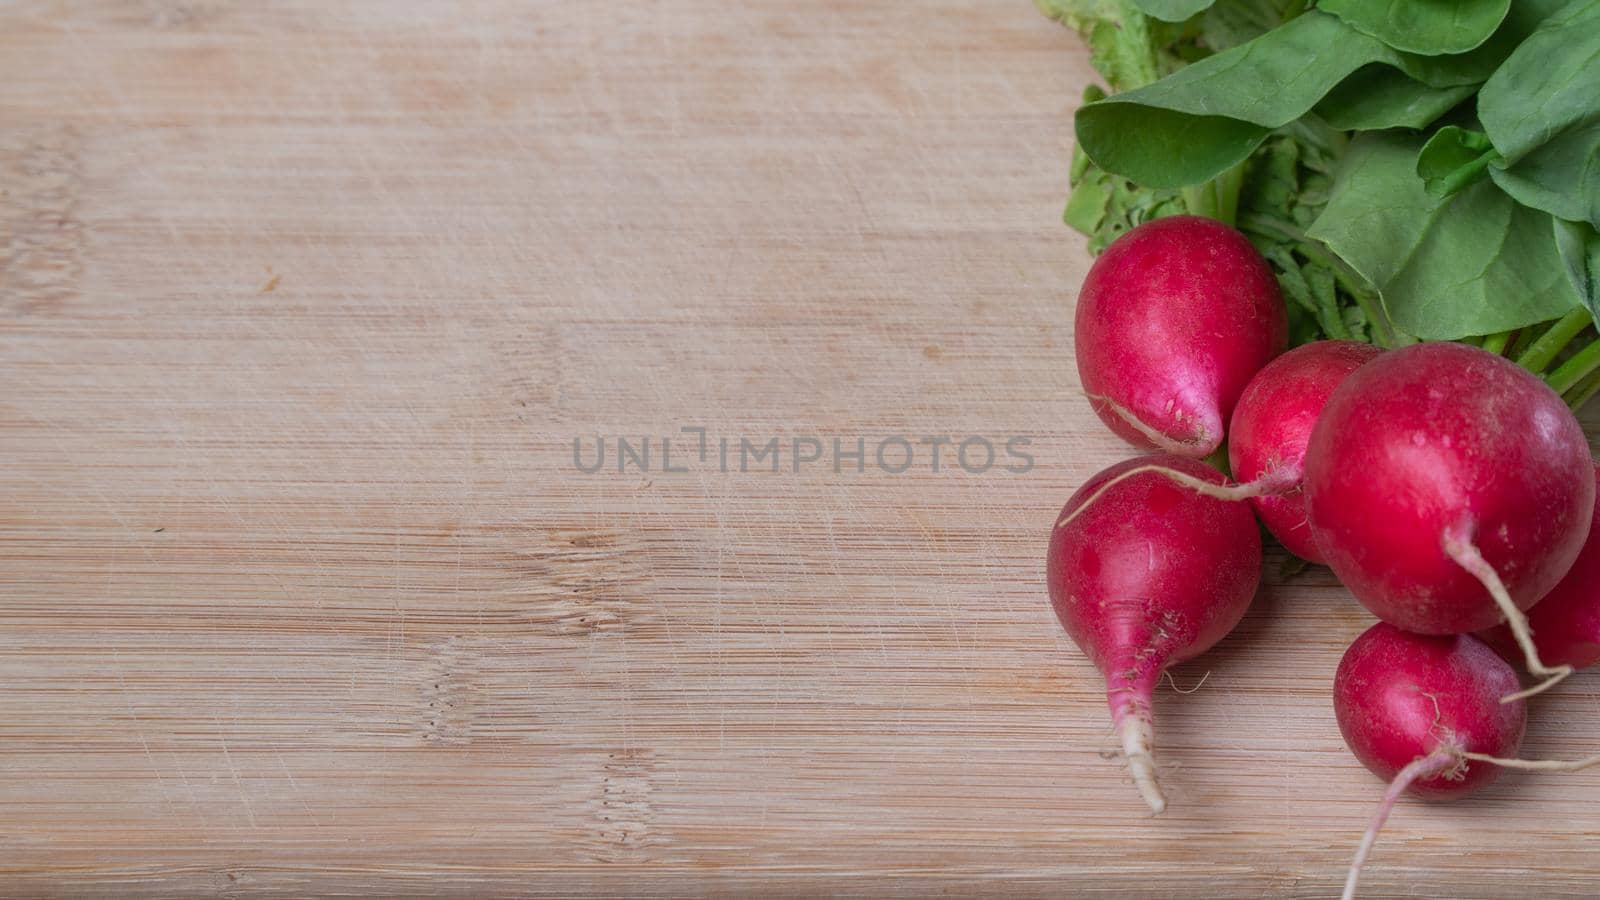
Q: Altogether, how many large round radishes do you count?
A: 6